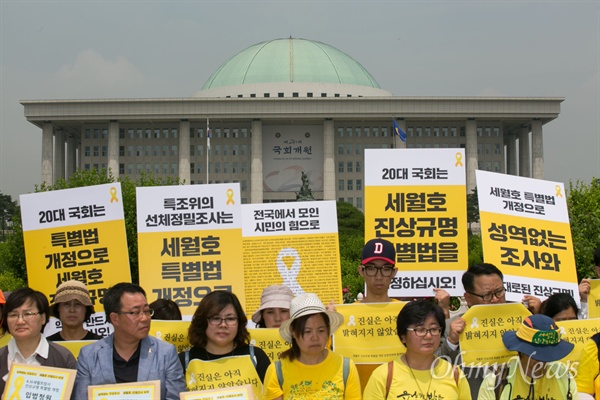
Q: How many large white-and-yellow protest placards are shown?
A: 5